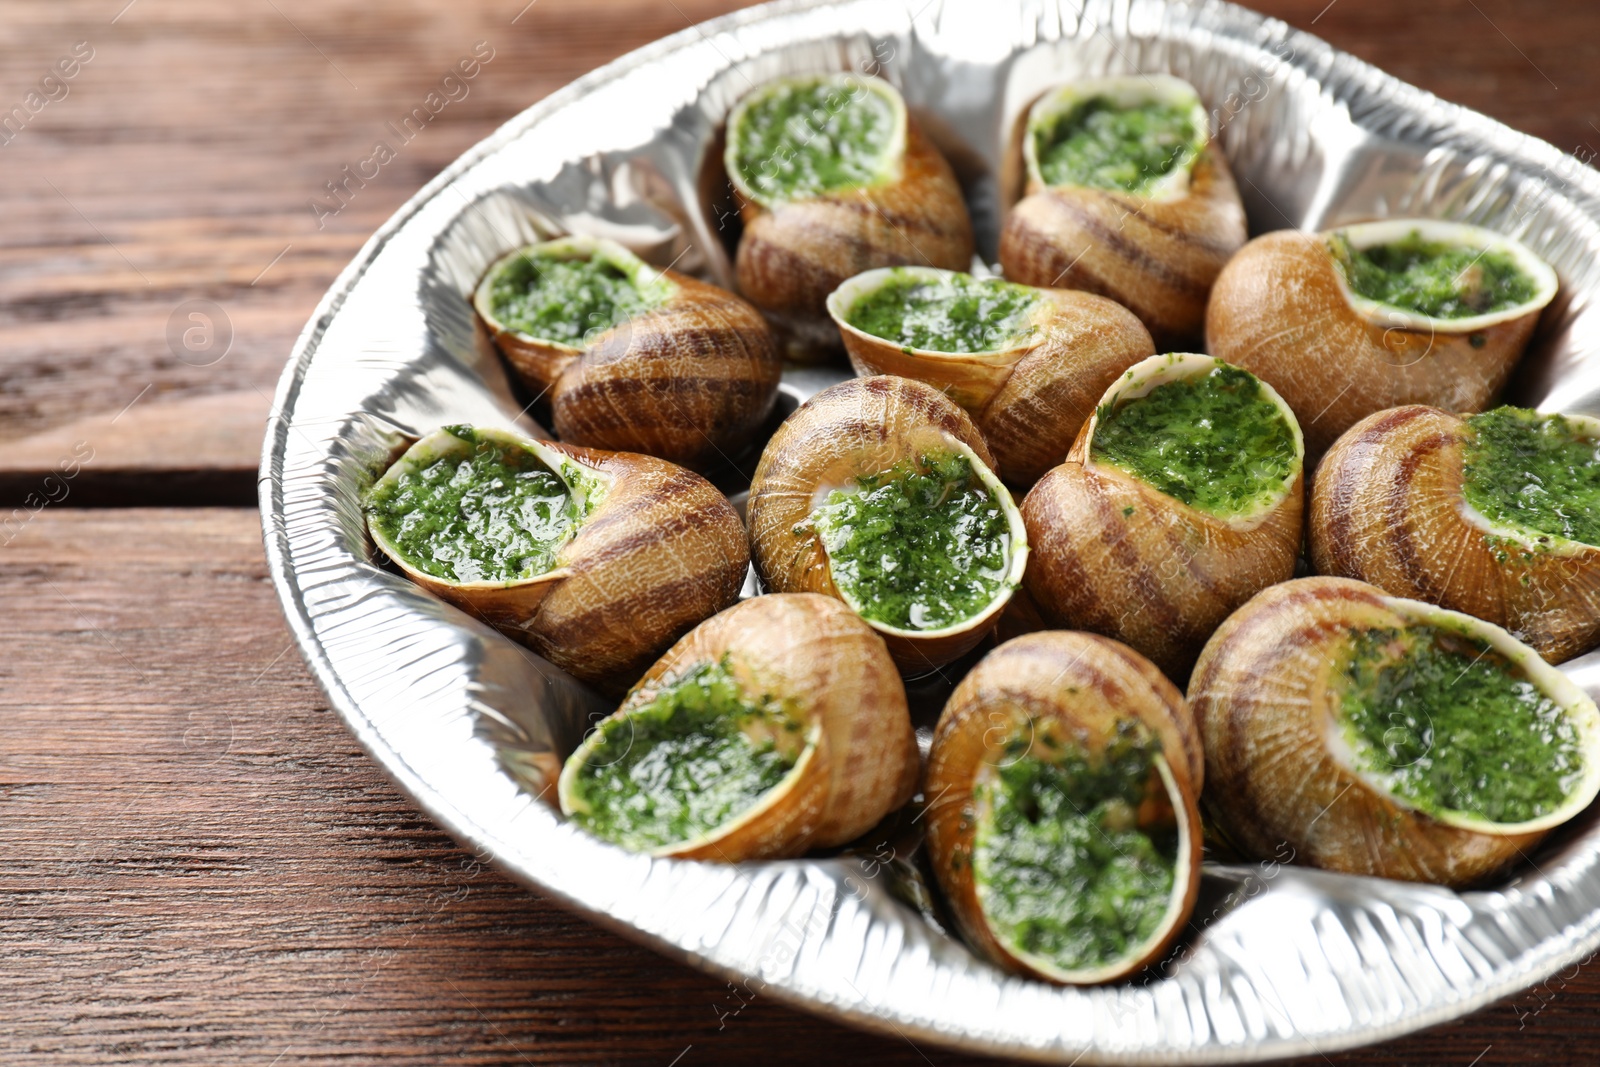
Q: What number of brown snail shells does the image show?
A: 12